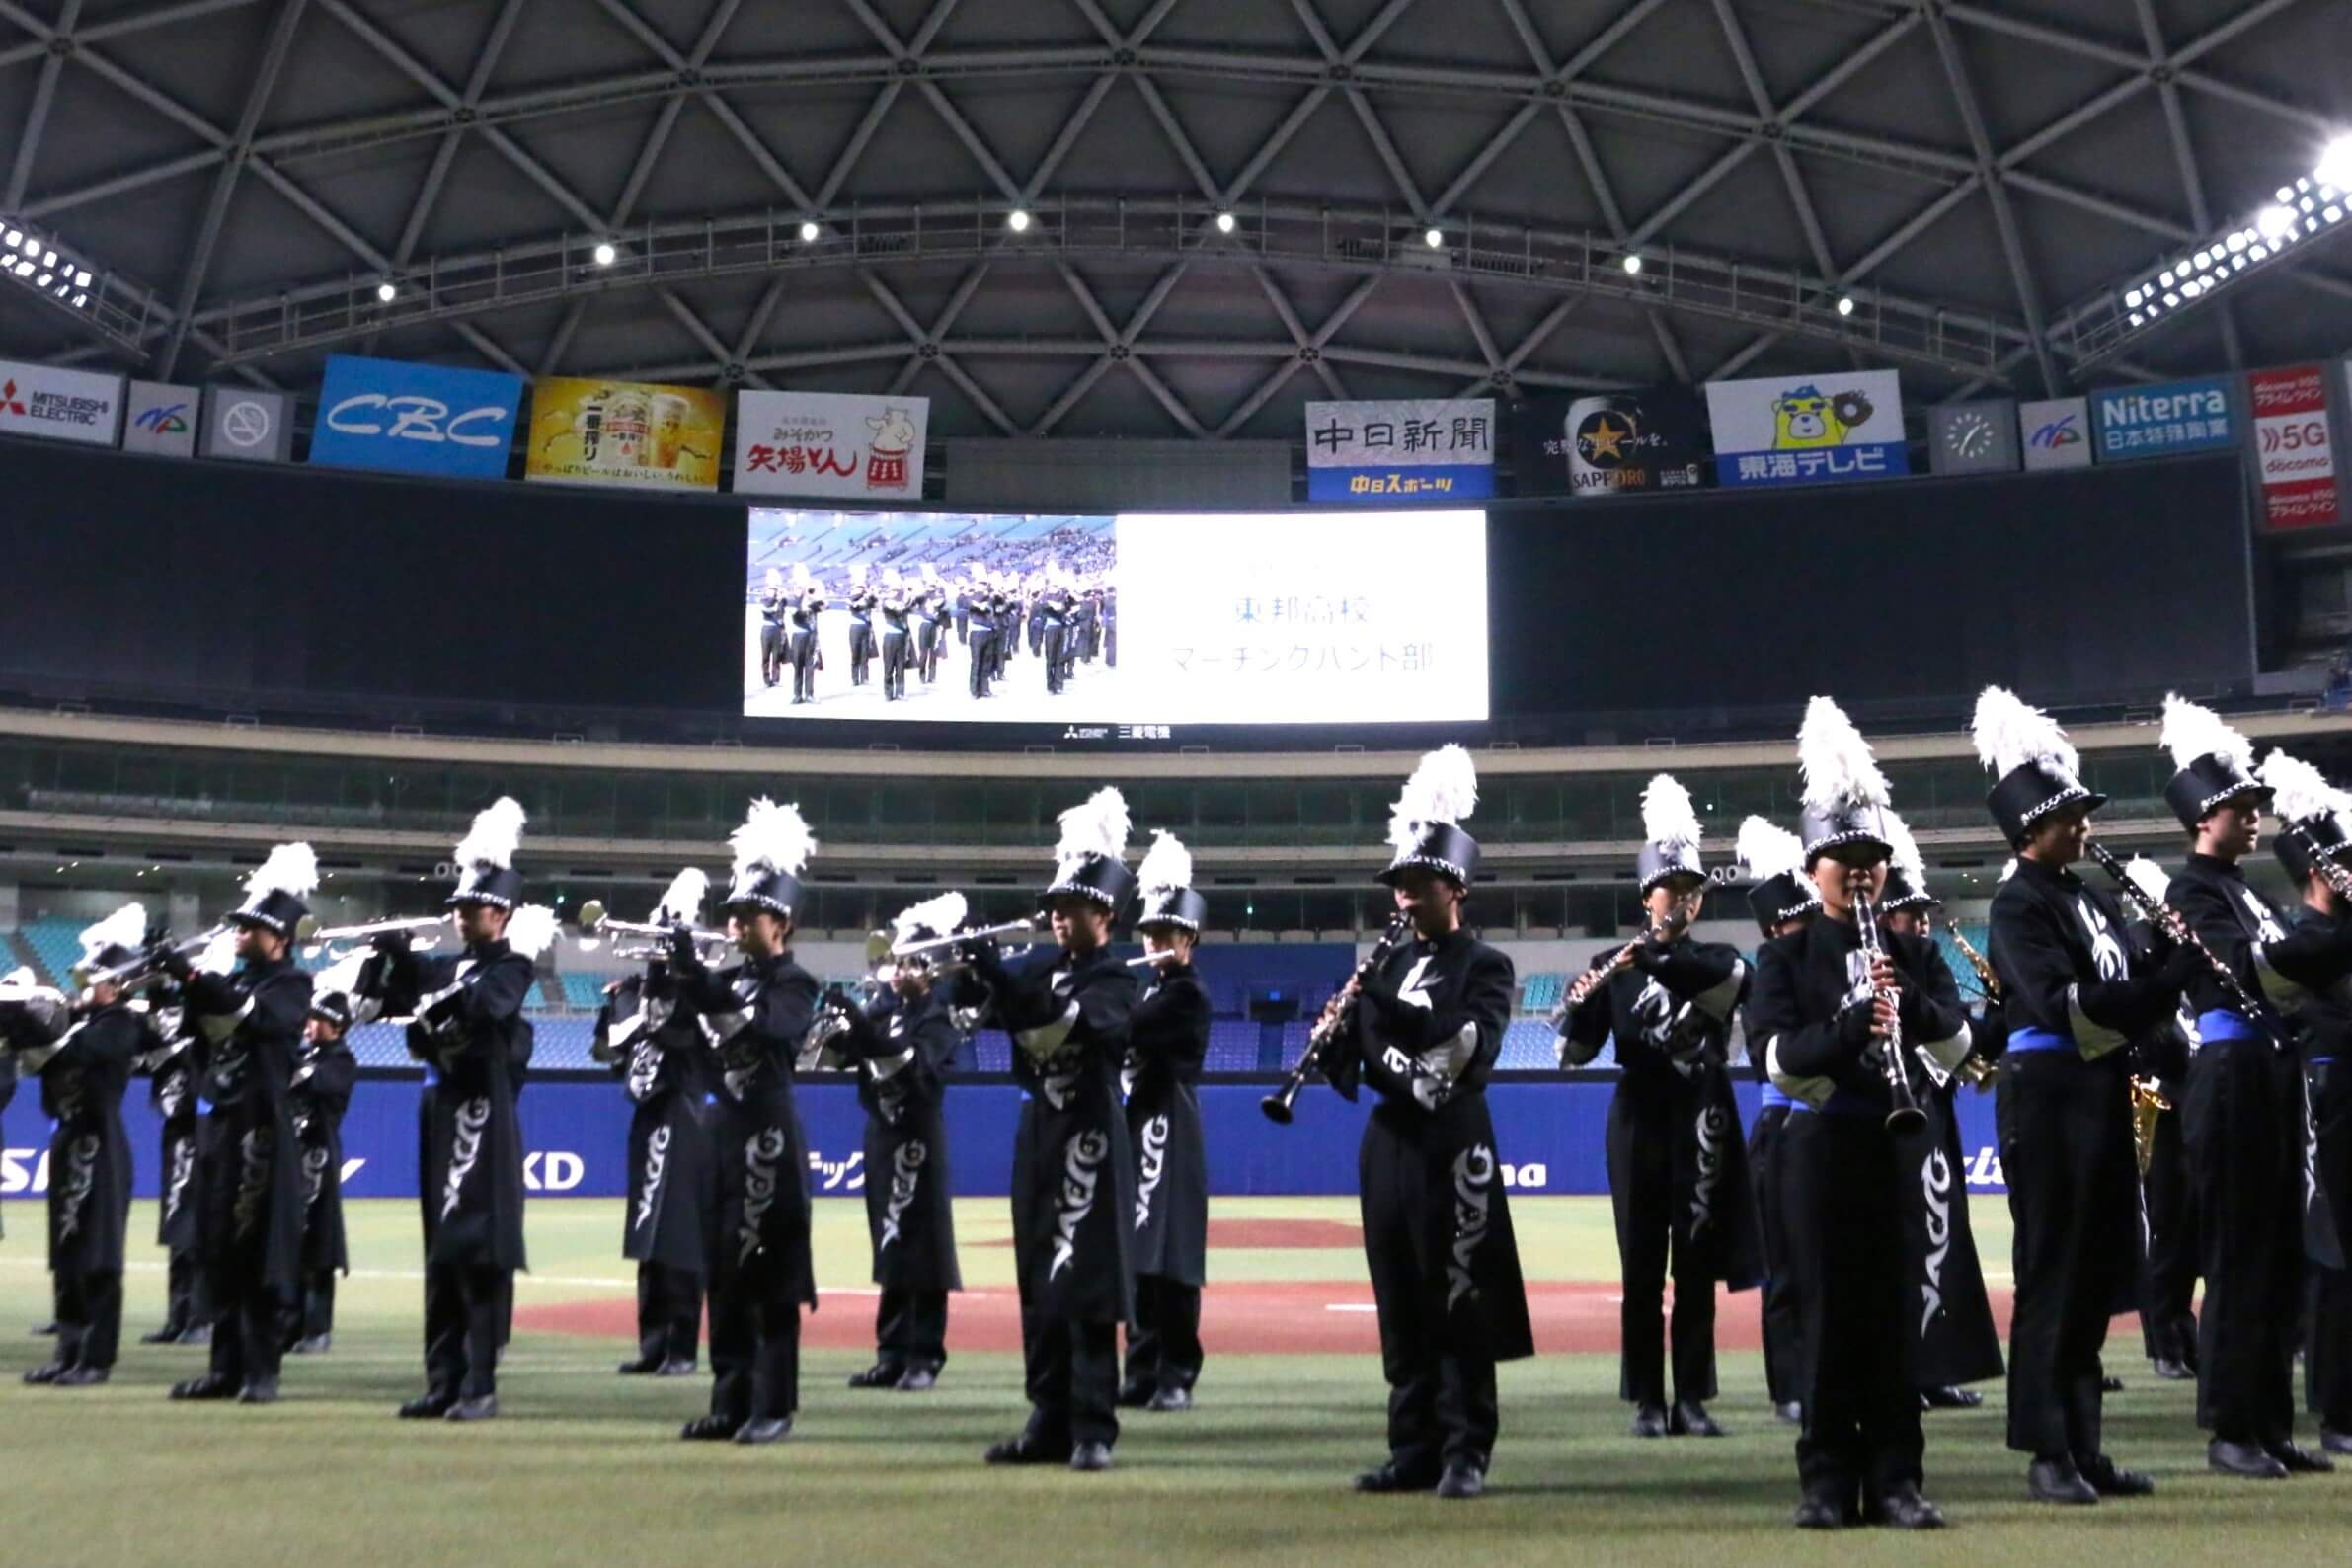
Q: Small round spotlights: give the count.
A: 8